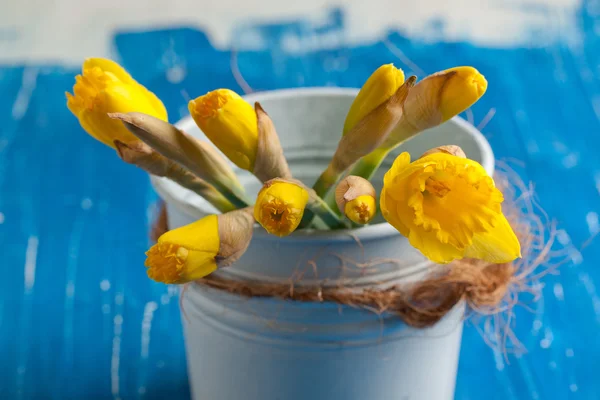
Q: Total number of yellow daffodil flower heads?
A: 8